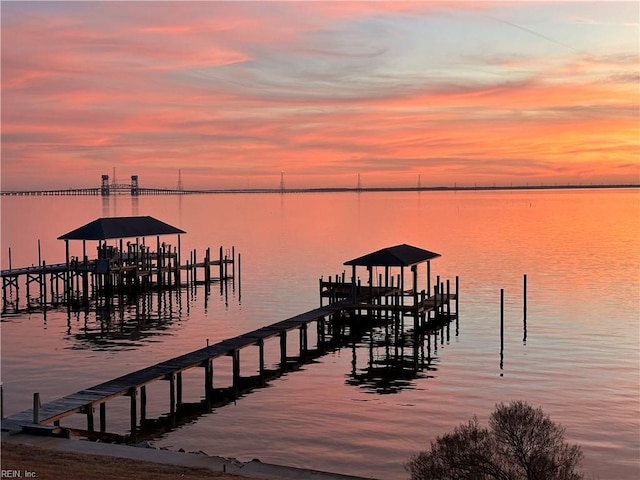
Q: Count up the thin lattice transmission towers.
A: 5